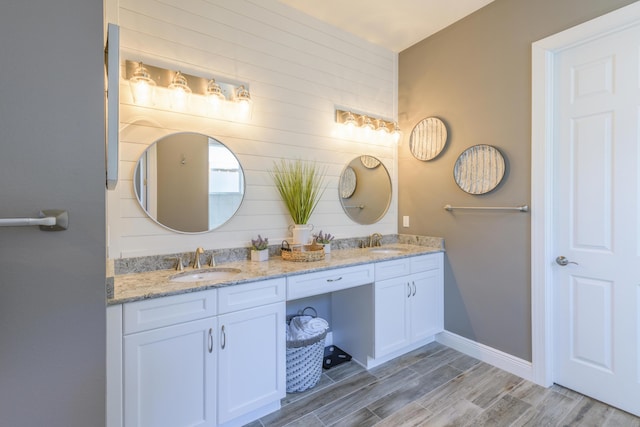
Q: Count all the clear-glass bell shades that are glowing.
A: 8